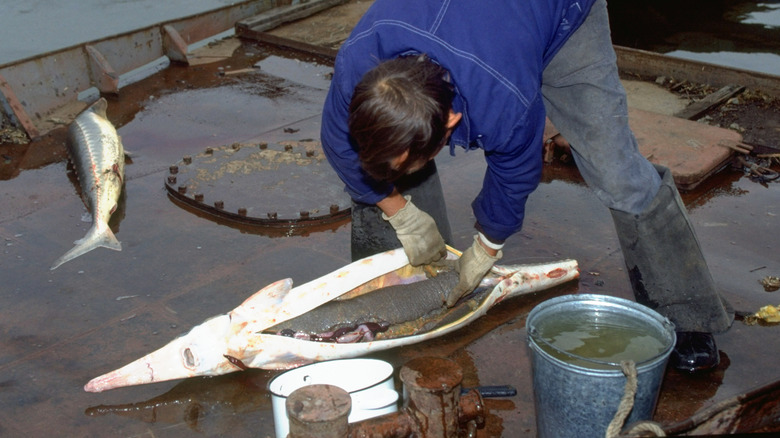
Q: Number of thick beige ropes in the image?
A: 1